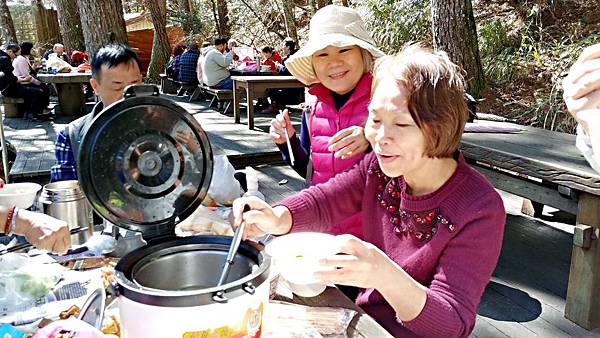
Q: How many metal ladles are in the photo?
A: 1